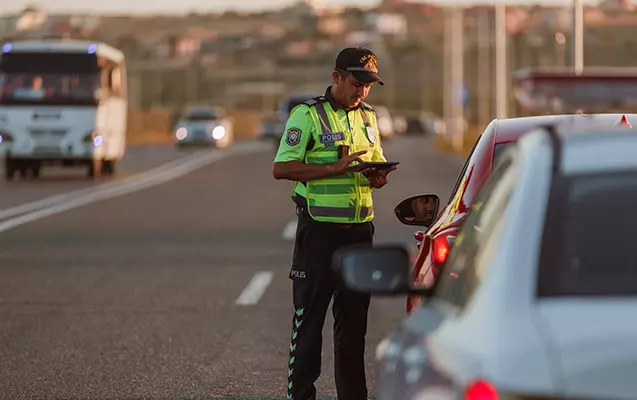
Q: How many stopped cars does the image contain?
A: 2